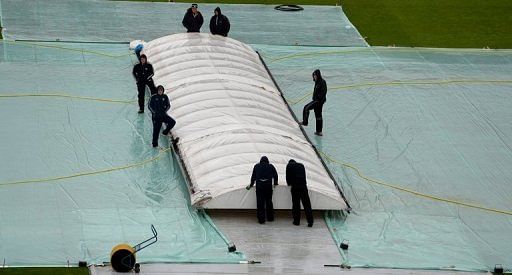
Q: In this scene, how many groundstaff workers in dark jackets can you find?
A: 7